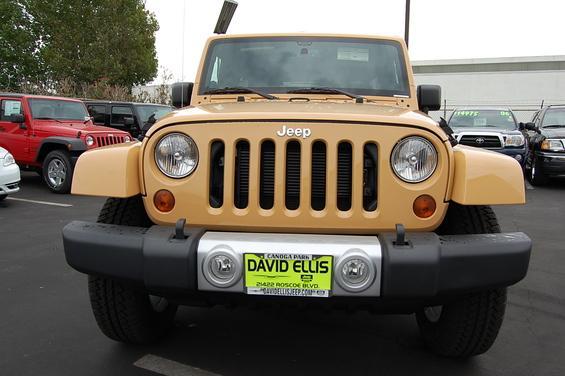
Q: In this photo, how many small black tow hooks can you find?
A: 2